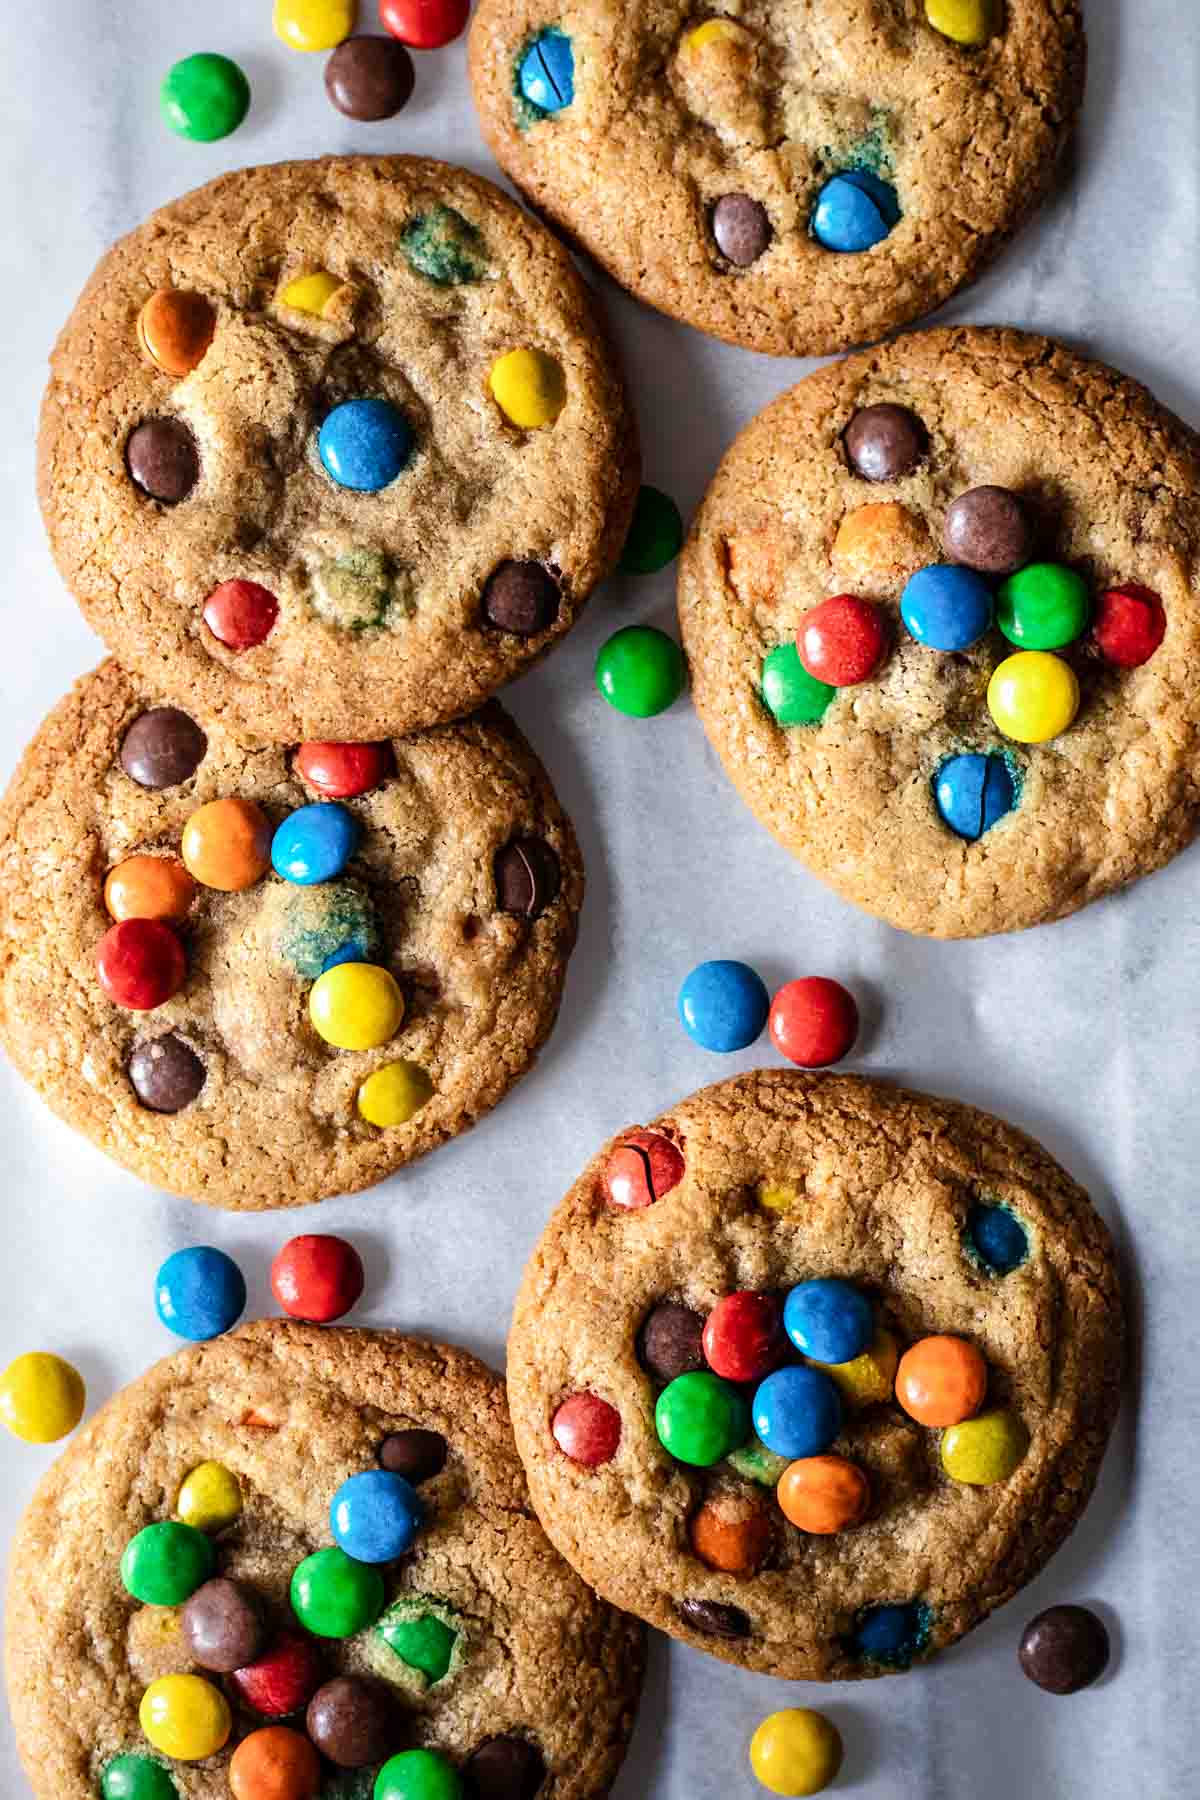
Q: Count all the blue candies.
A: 14